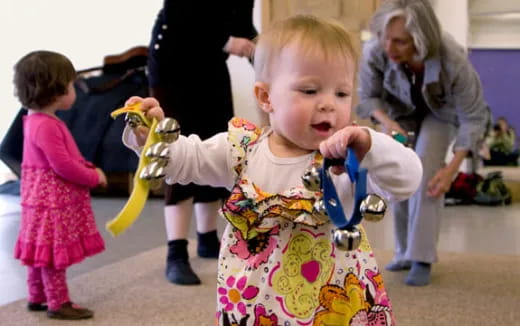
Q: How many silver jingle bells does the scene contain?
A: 8